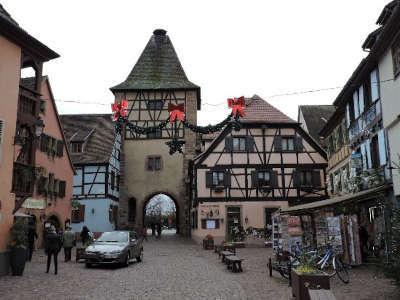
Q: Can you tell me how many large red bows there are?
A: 3